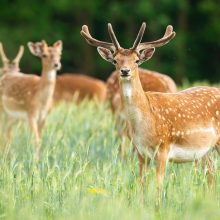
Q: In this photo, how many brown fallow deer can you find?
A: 5